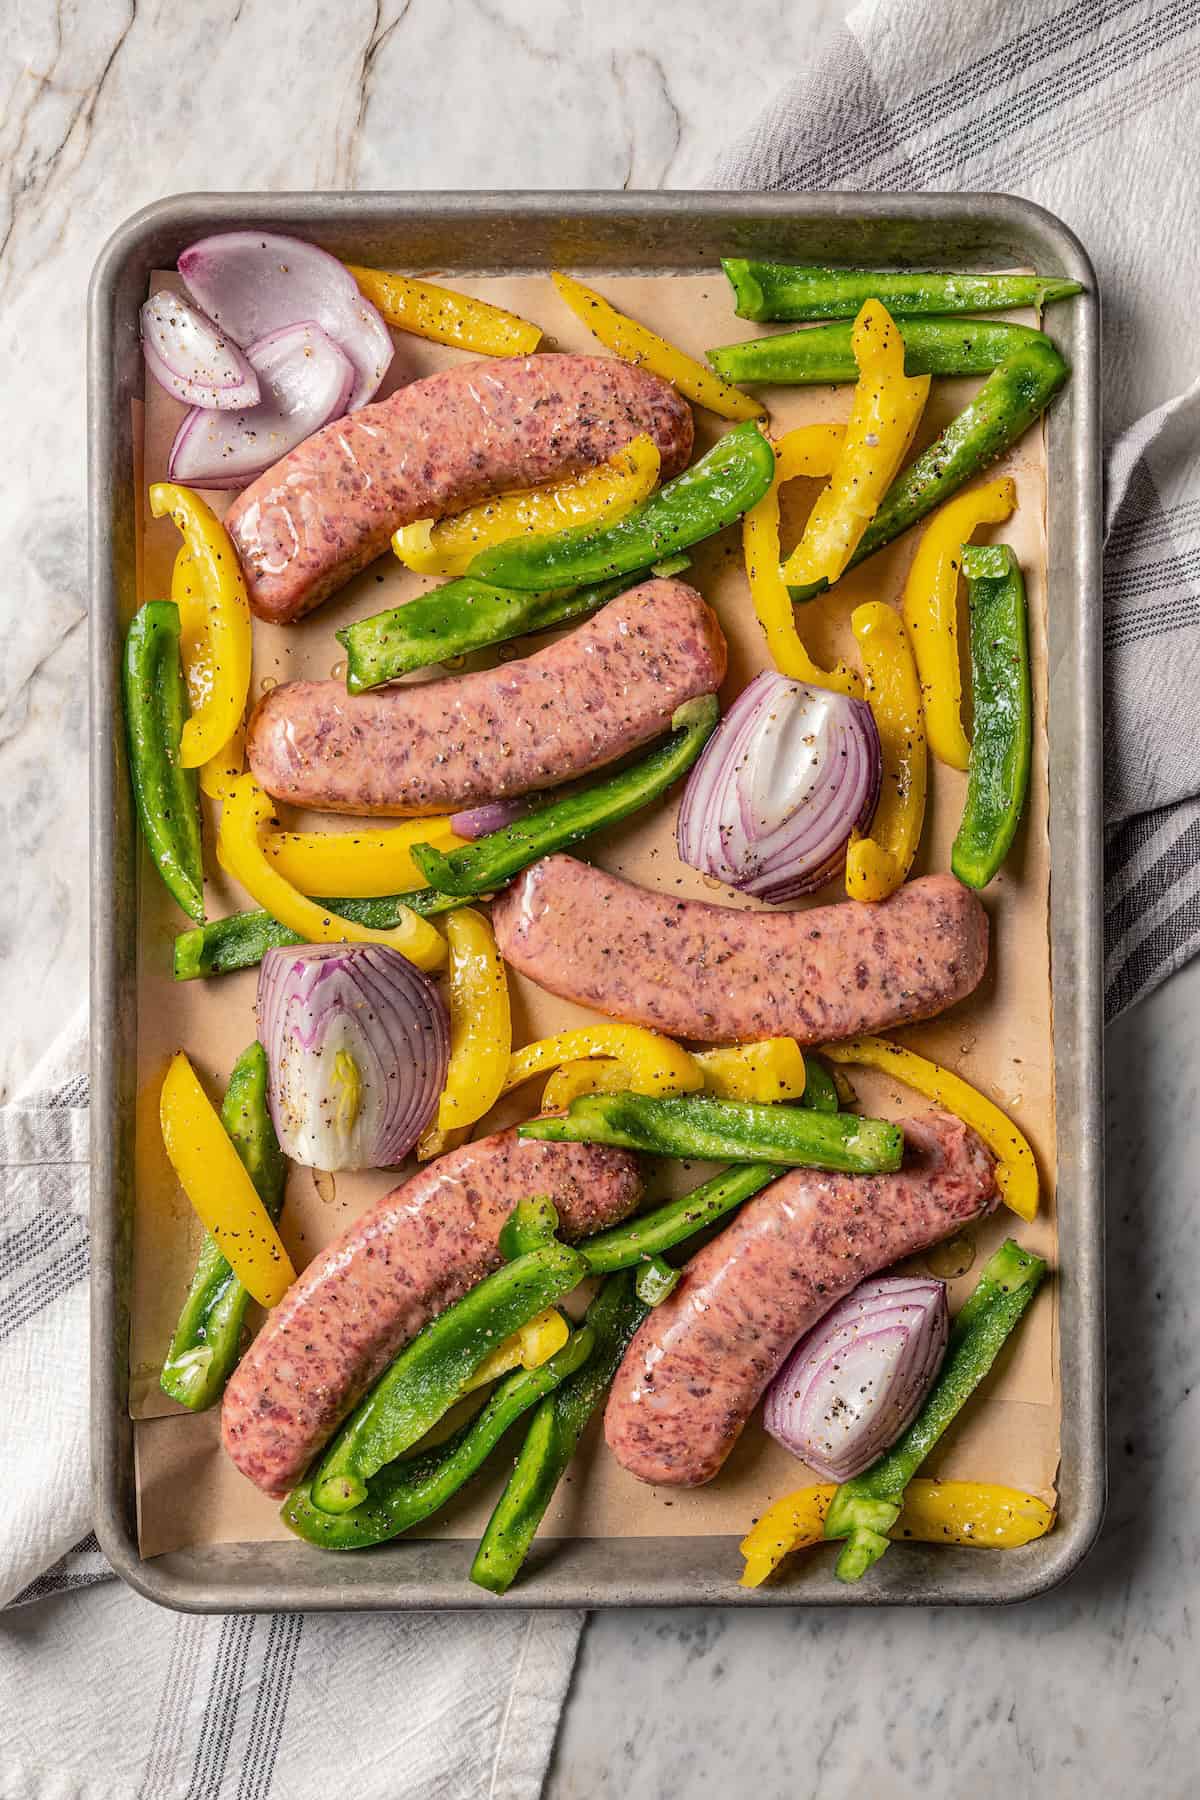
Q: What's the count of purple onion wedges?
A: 3